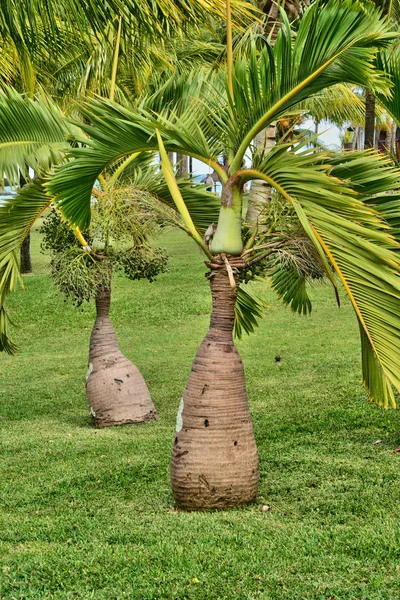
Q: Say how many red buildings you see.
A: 0